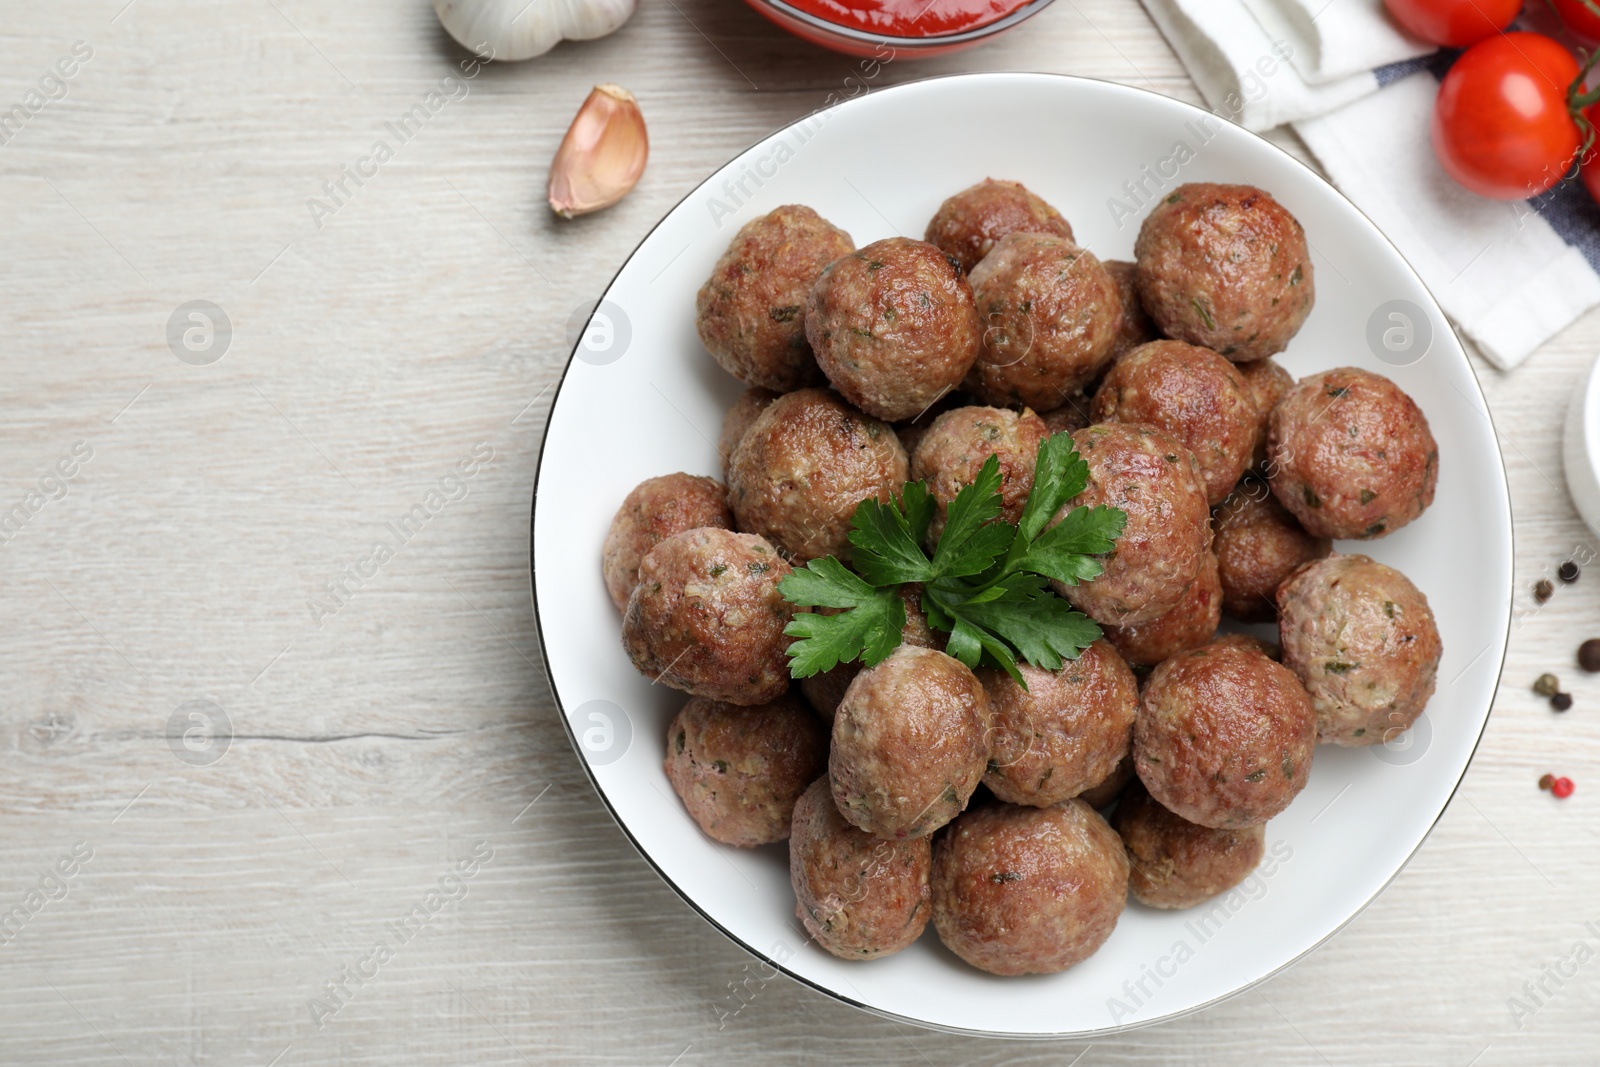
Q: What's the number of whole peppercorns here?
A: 7